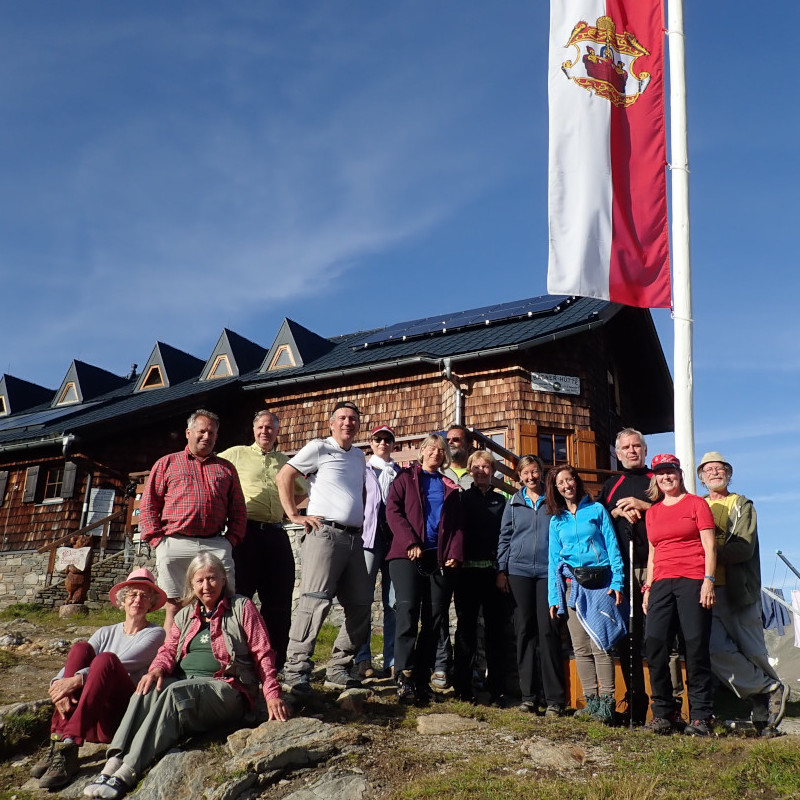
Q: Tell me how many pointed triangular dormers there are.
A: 5